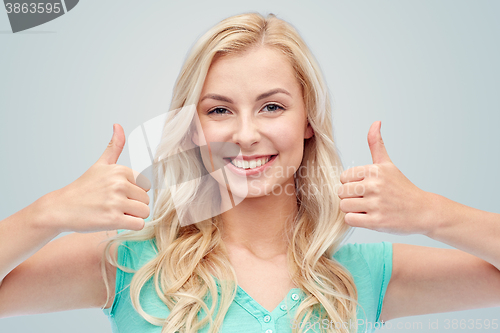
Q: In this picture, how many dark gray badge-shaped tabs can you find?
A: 1